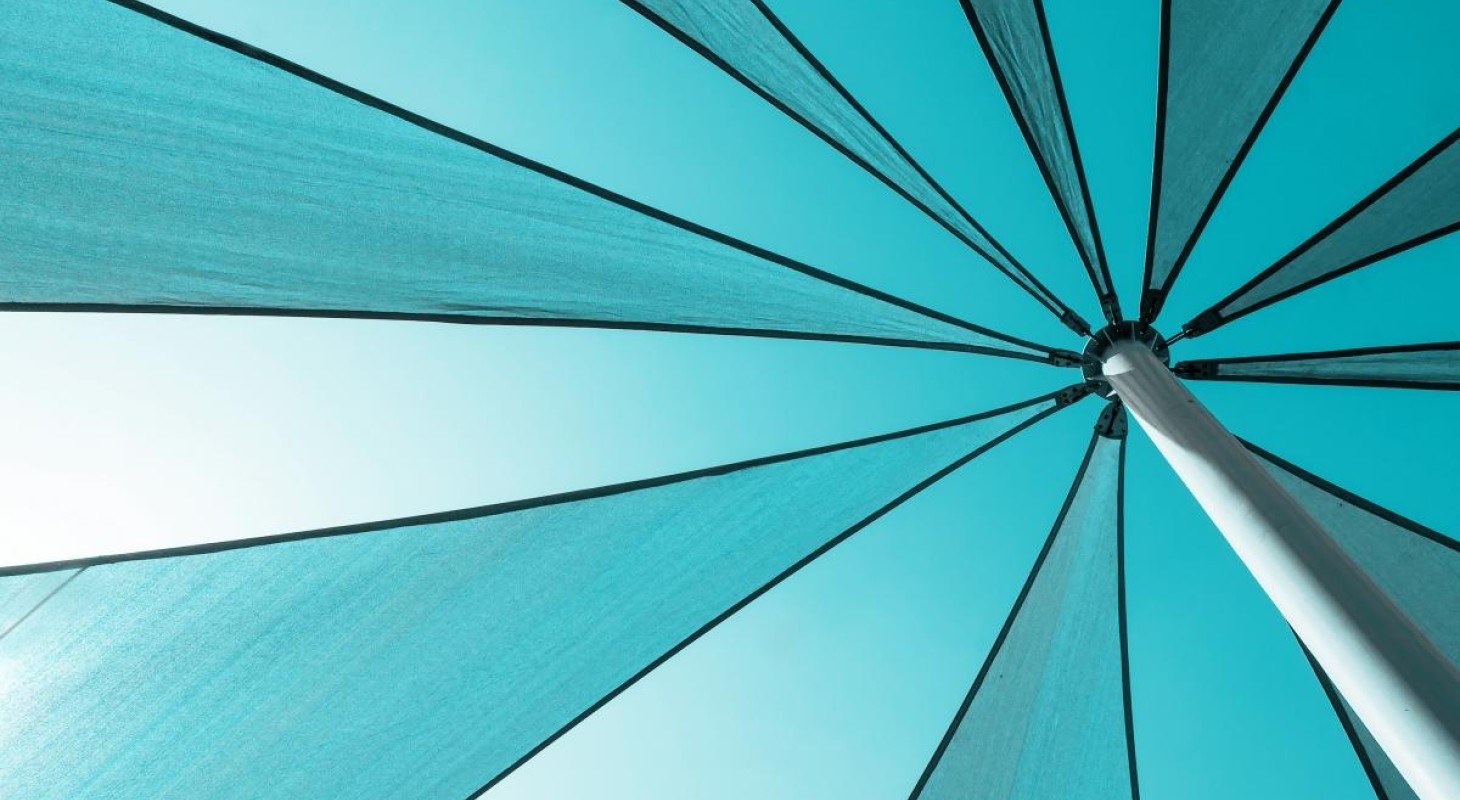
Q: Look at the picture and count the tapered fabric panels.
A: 9